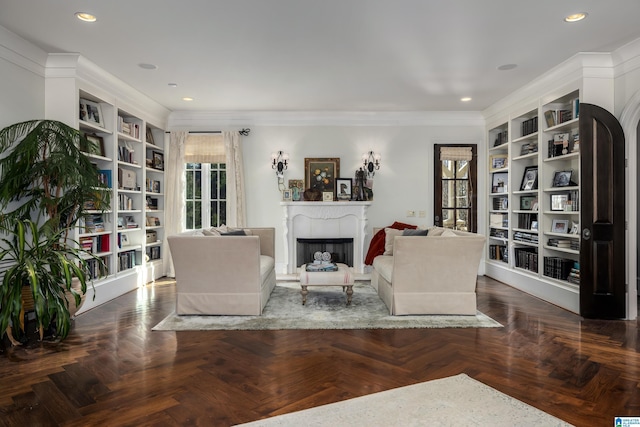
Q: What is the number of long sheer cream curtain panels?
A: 2